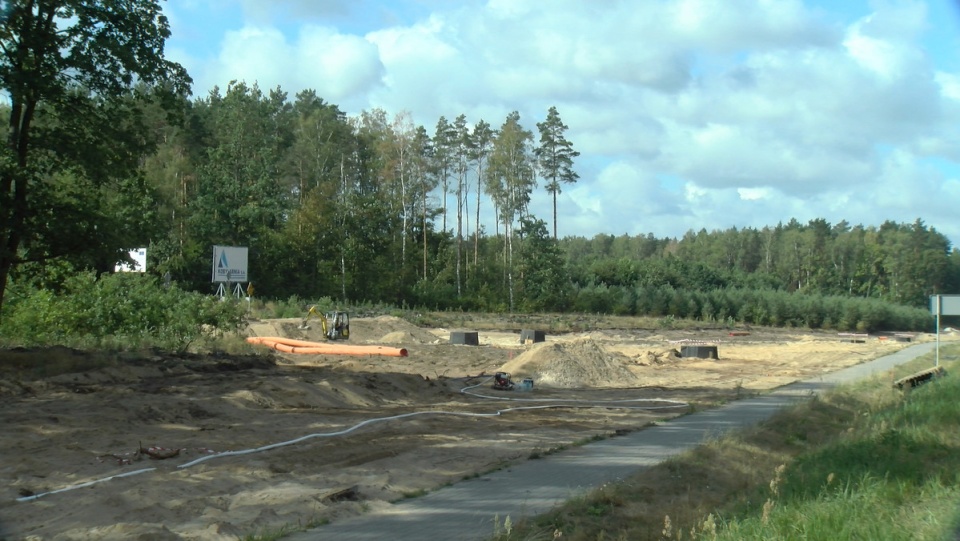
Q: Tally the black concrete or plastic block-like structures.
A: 3